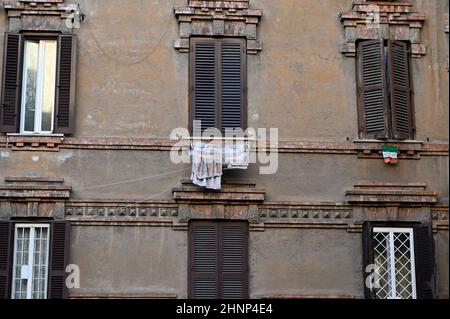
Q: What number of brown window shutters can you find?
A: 12